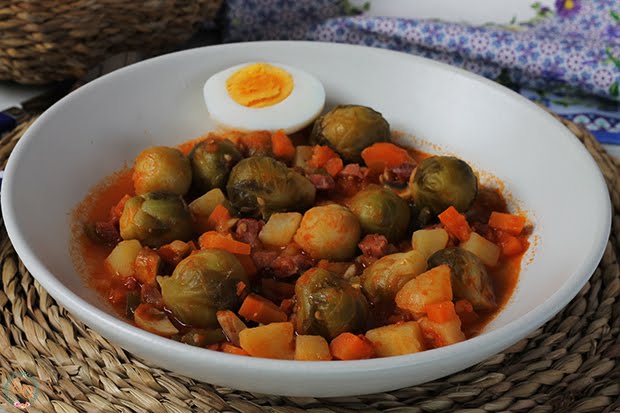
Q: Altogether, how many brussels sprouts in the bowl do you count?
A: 12